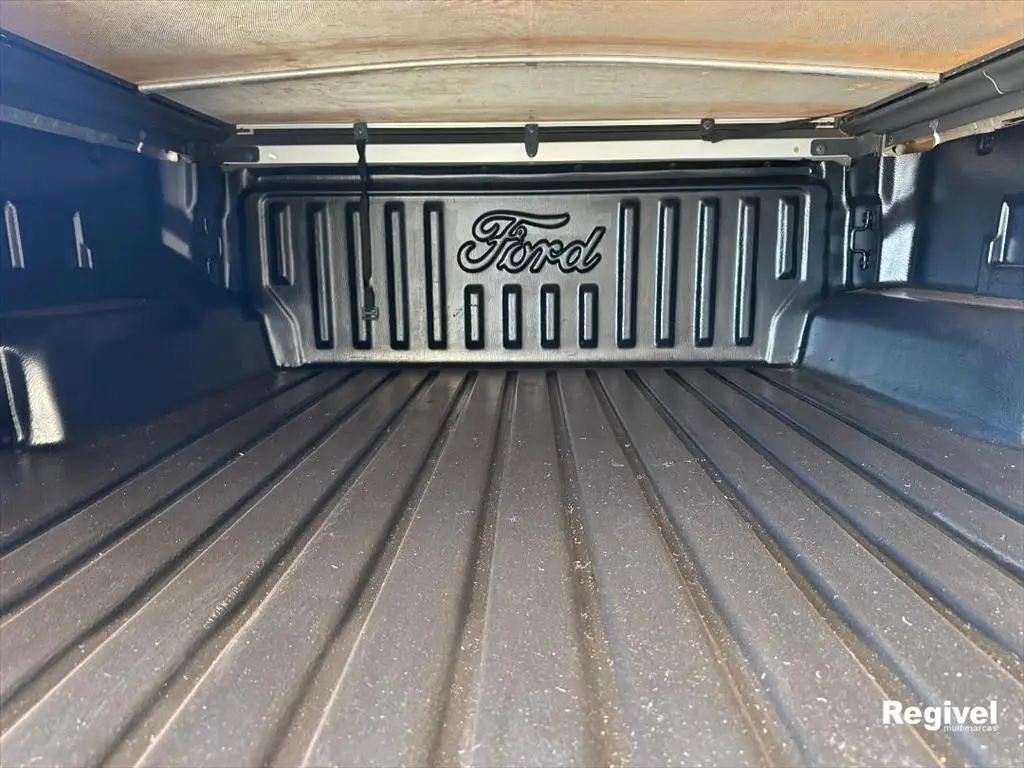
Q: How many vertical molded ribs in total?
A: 14